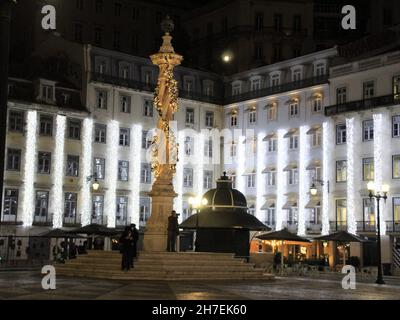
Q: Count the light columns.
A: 14